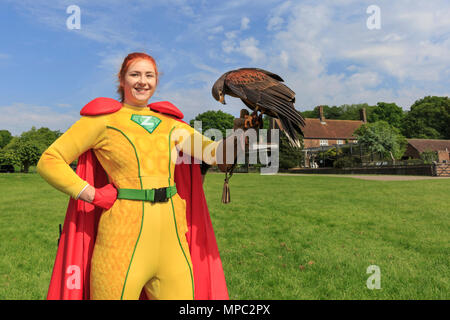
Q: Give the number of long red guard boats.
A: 0